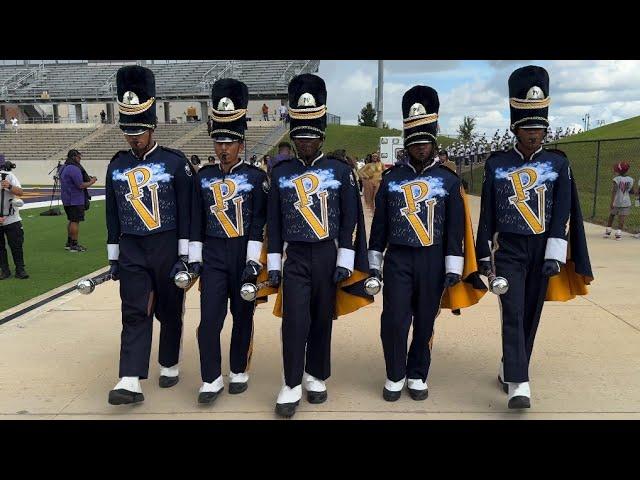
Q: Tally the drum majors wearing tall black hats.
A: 5